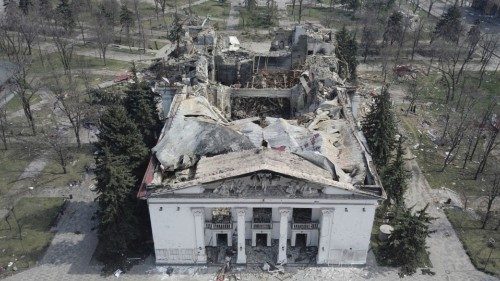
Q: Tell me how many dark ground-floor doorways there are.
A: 3